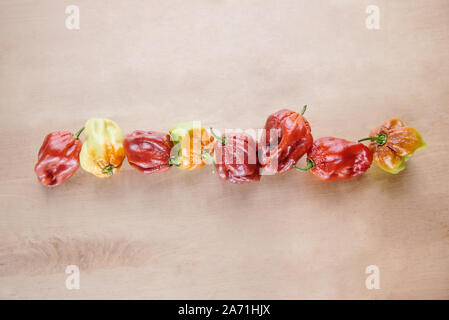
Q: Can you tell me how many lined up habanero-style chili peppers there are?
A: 8